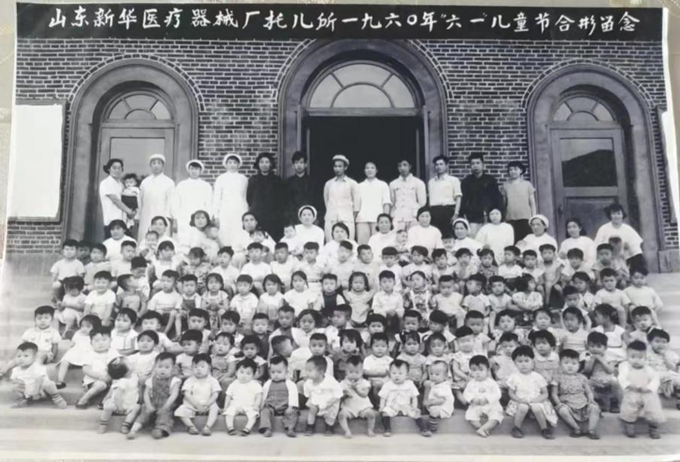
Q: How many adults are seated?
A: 13